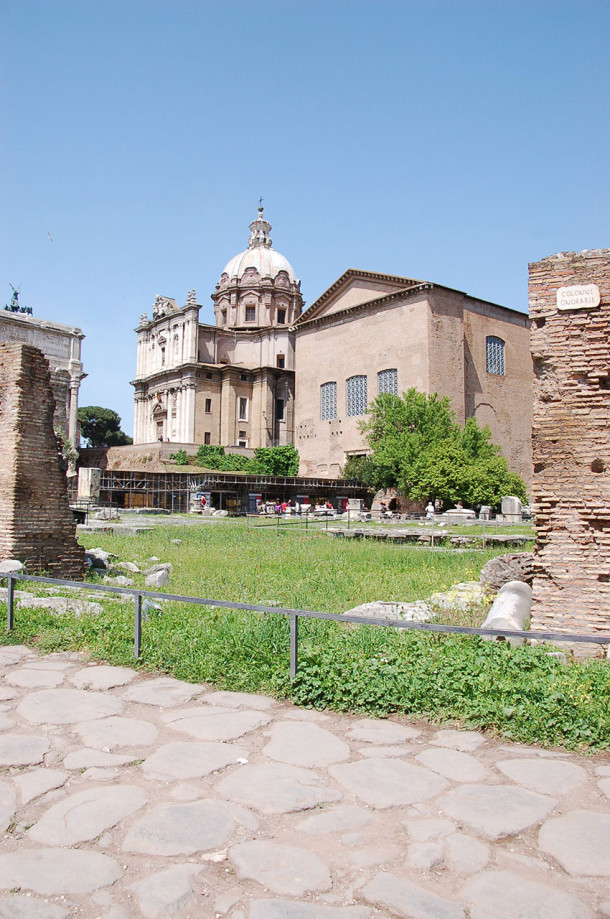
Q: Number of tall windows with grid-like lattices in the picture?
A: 4